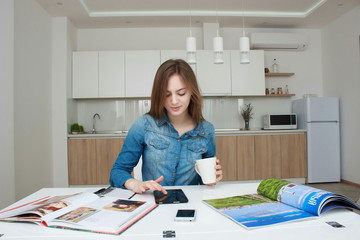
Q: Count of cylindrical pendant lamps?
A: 3